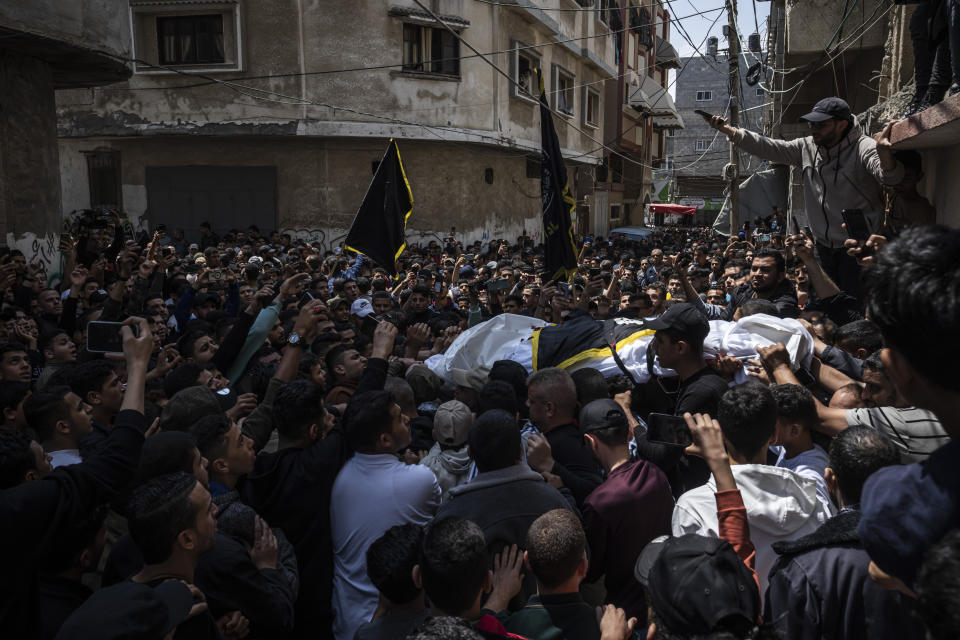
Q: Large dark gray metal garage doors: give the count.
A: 1